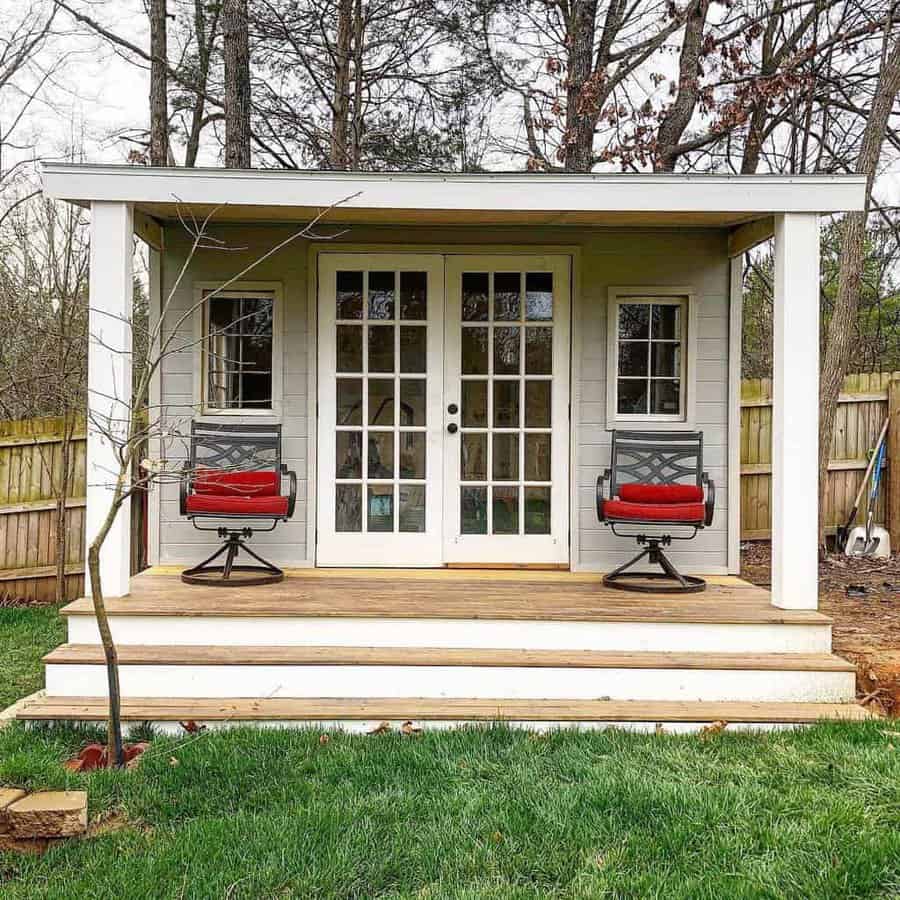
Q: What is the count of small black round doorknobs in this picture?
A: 2